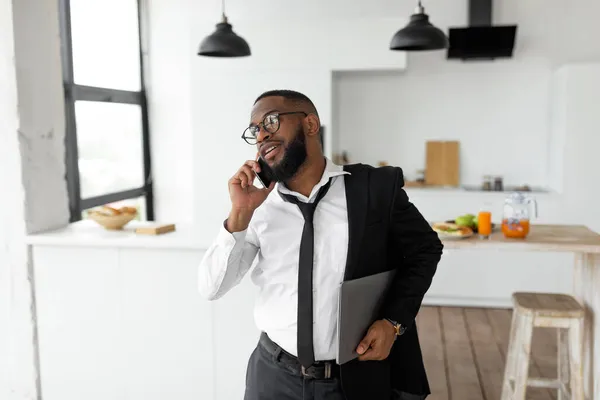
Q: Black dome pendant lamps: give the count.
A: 2